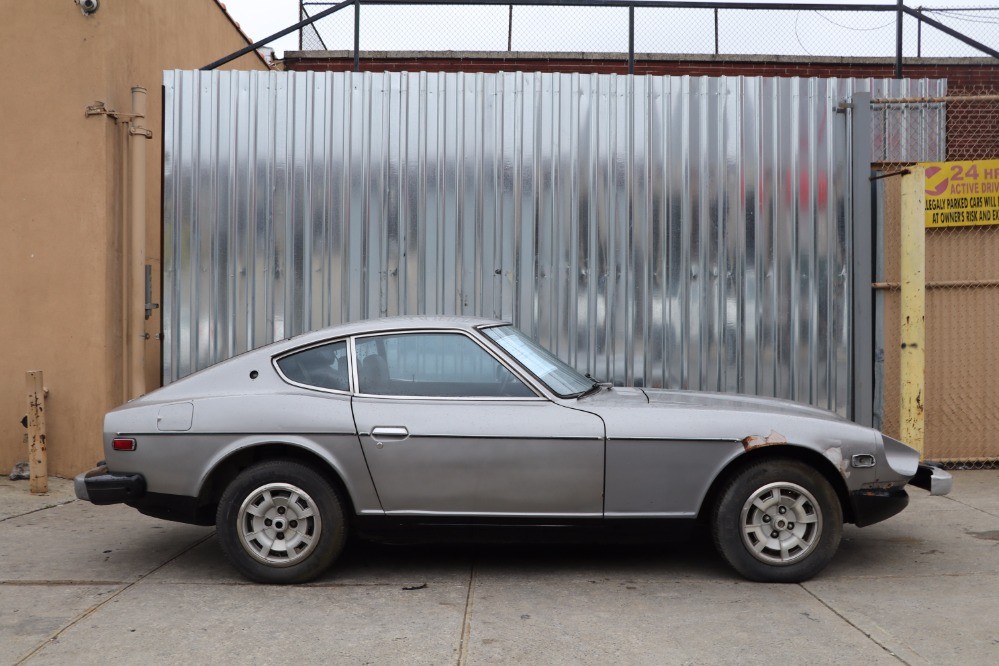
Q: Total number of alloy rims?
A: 2